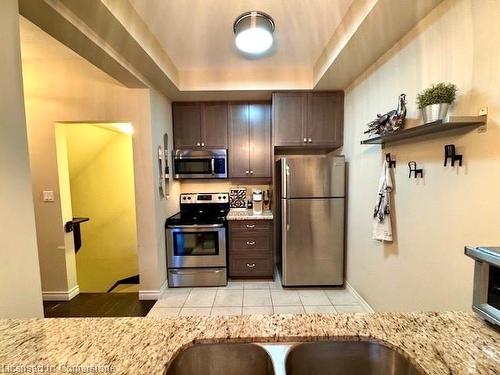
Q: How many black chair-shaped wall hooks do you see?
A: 3